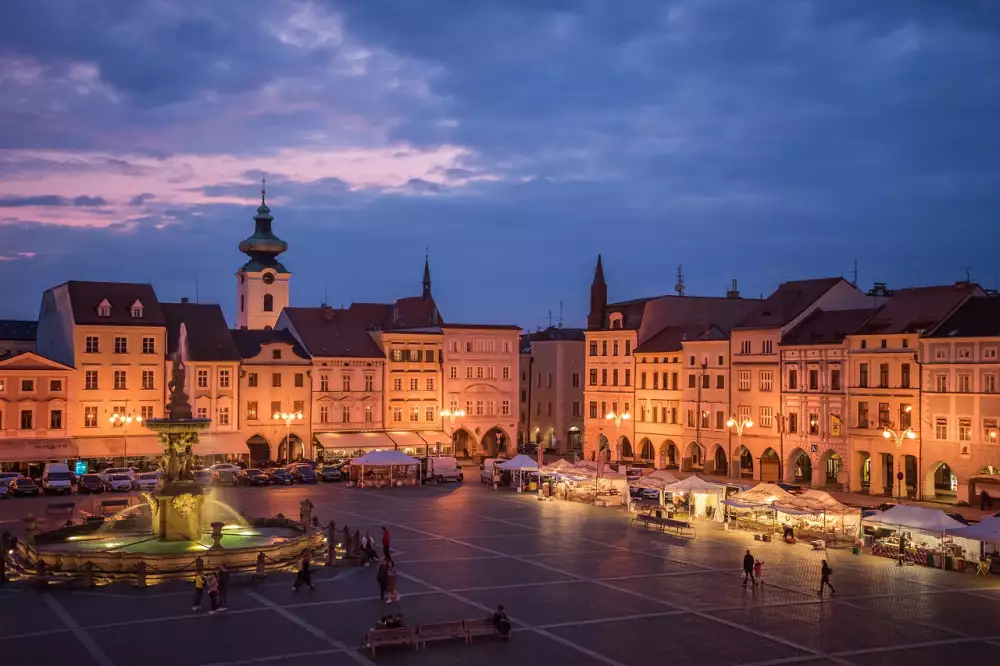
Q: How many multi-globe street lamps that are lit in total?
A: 6